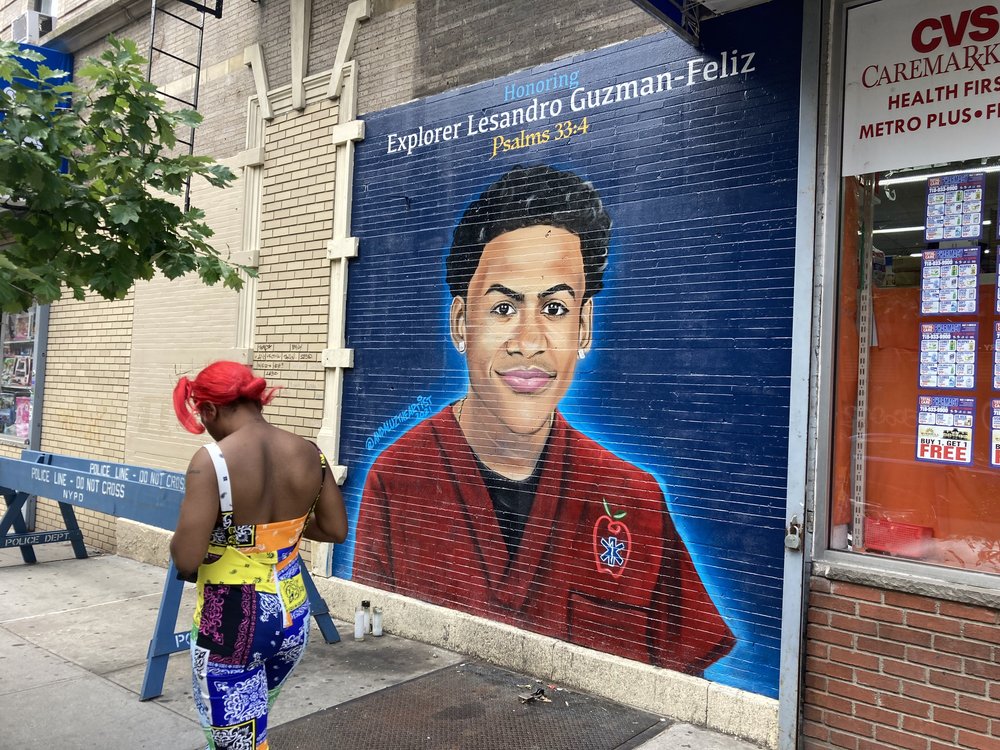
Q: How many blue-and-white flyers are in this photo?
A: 8